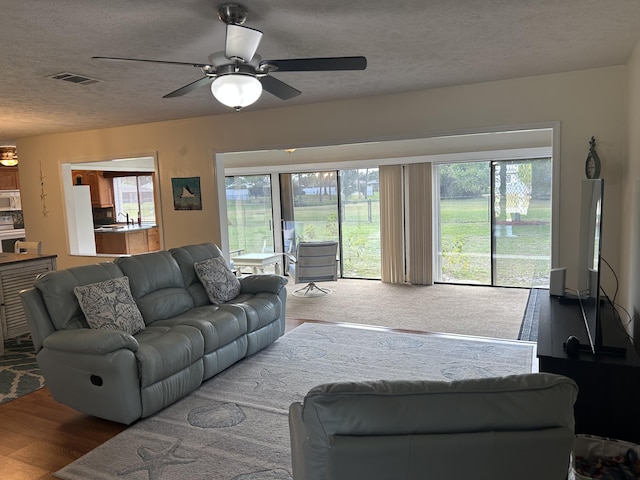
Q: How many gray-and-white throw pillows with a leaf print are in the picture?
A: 2